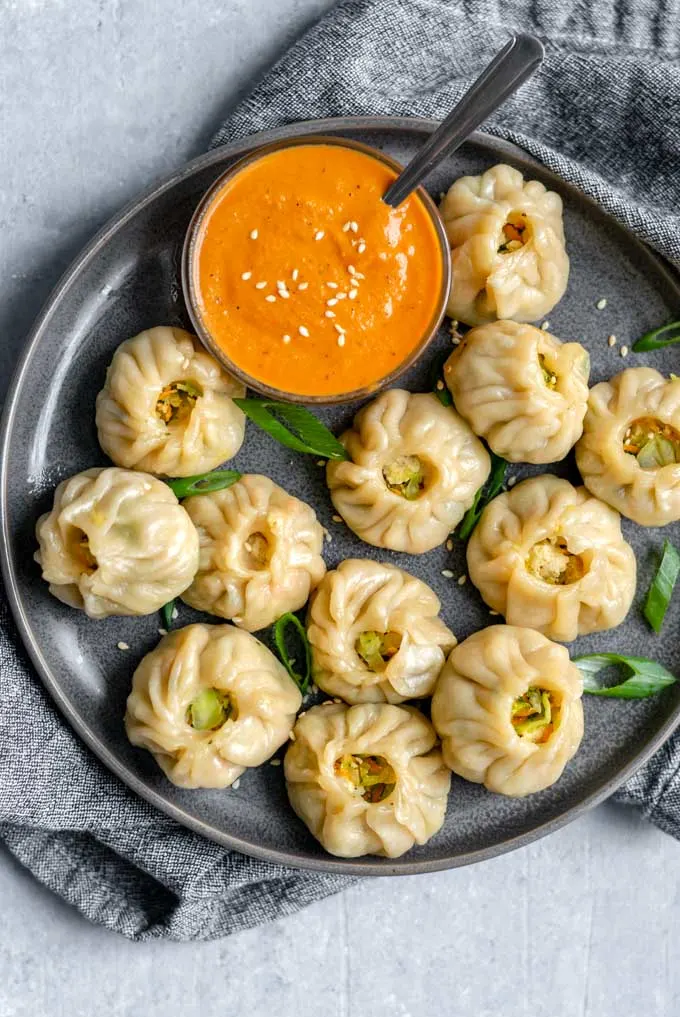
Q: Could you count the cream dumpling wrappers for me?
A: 12